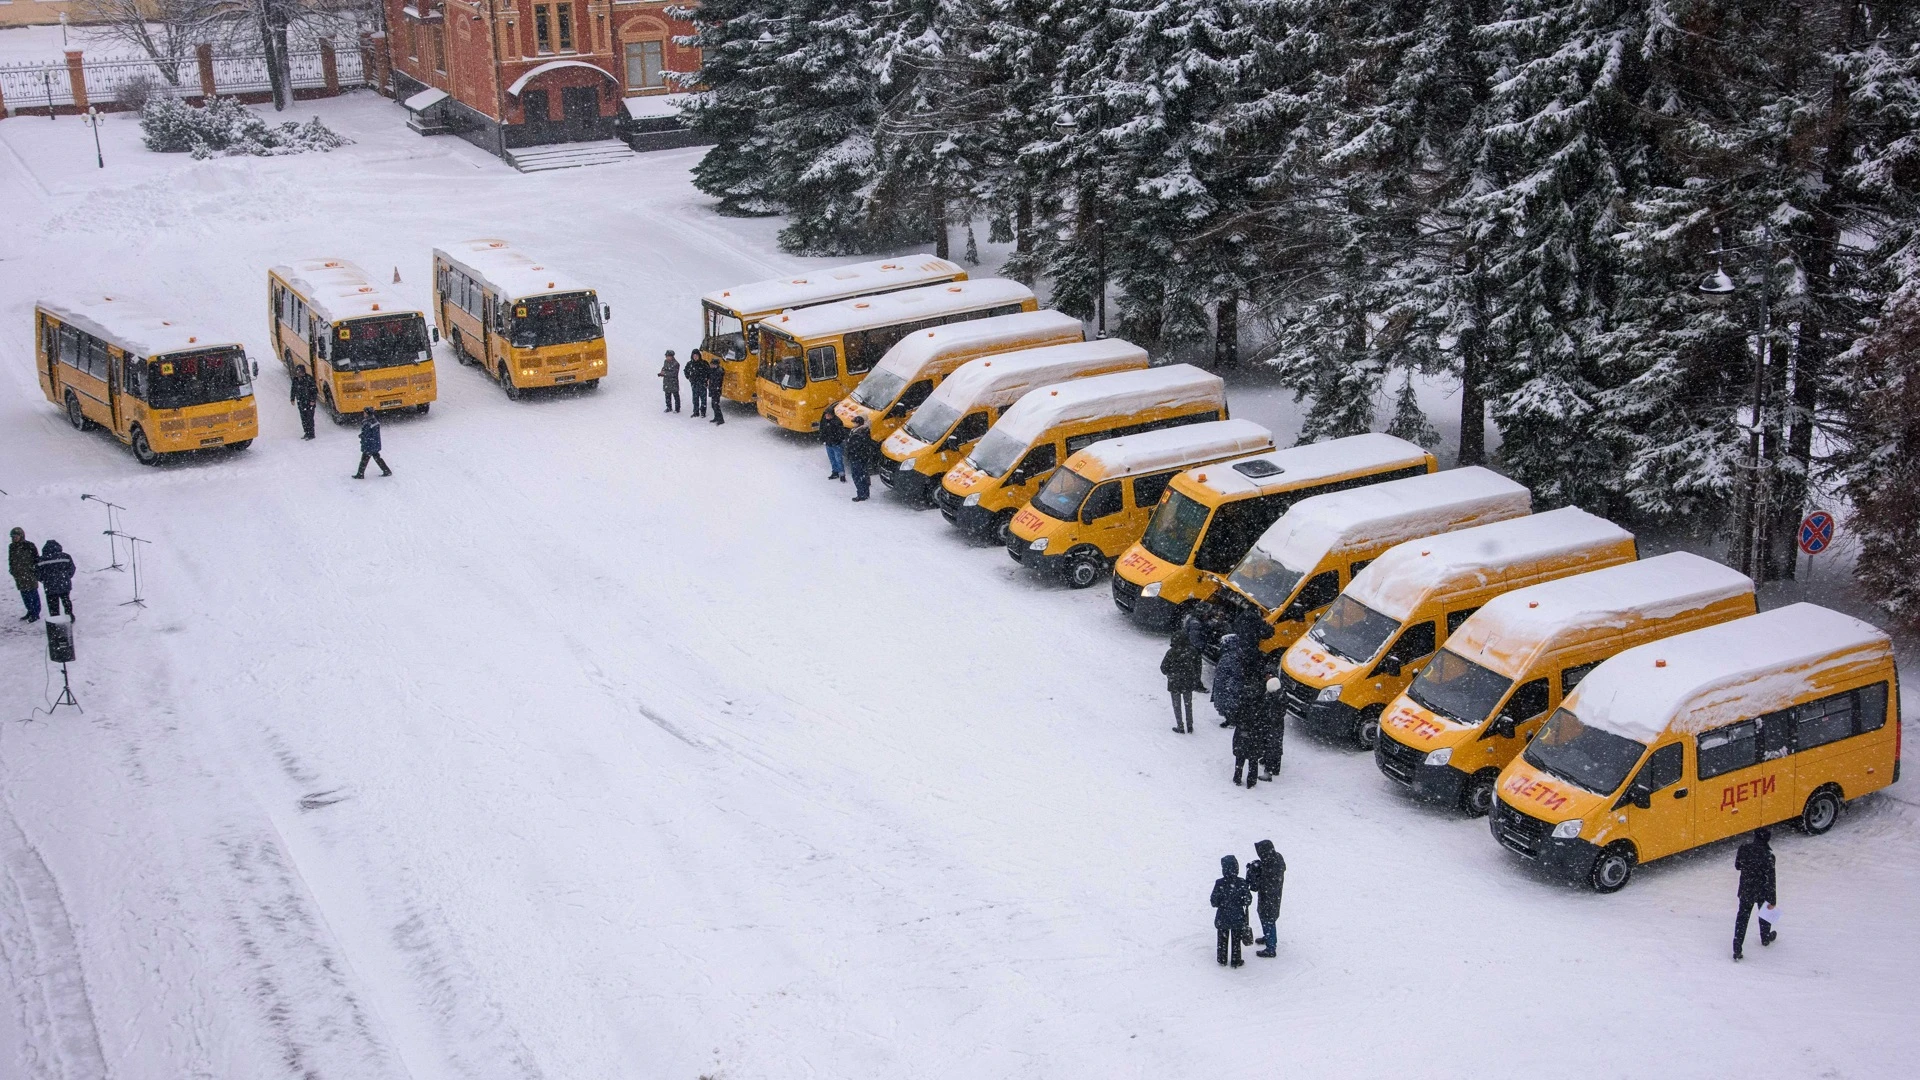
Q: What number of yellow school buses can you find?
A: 14